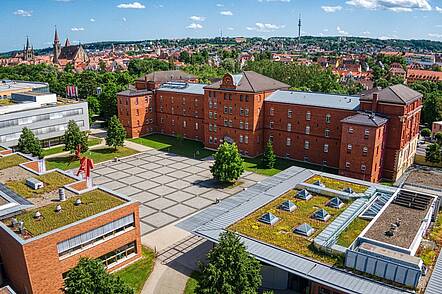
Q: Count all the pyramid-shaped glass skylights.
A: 8